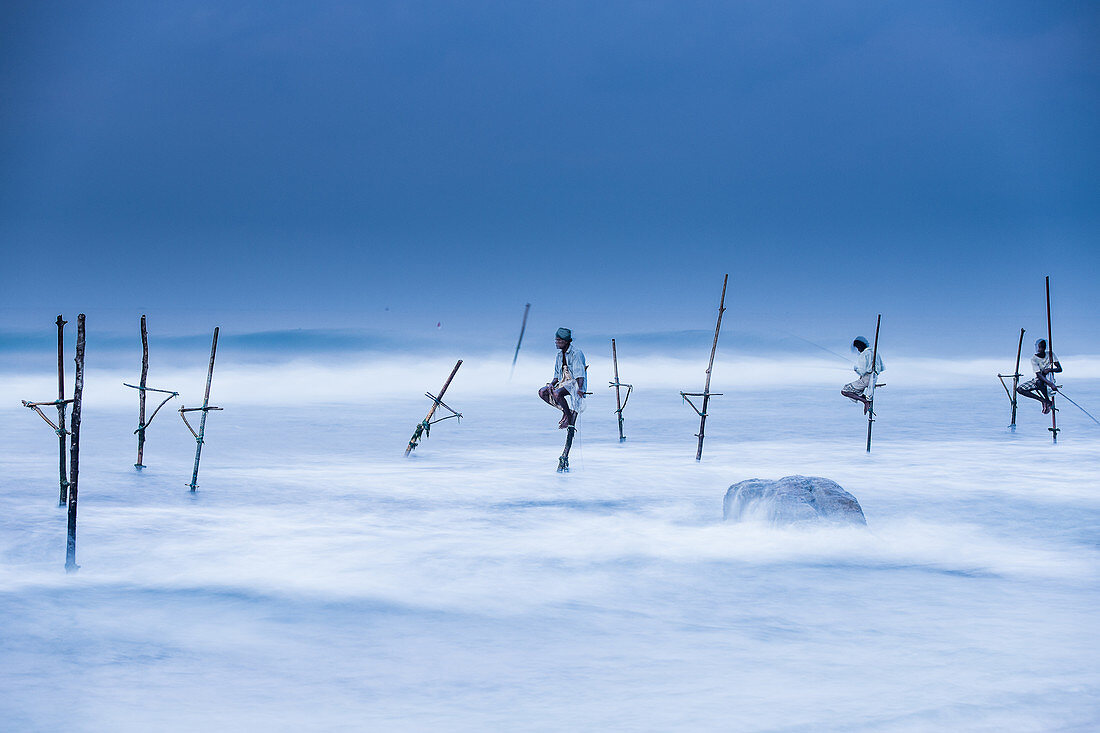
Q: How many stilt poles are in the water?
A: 12